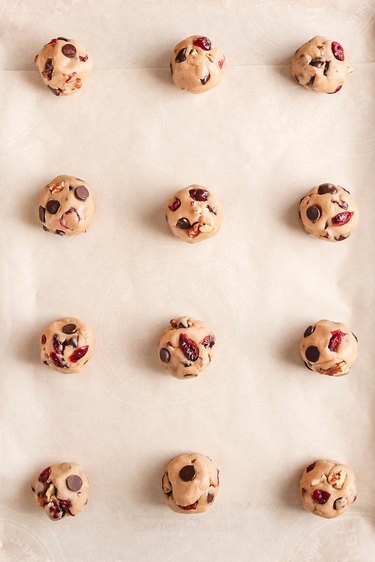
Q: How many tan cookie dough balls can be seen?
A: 12